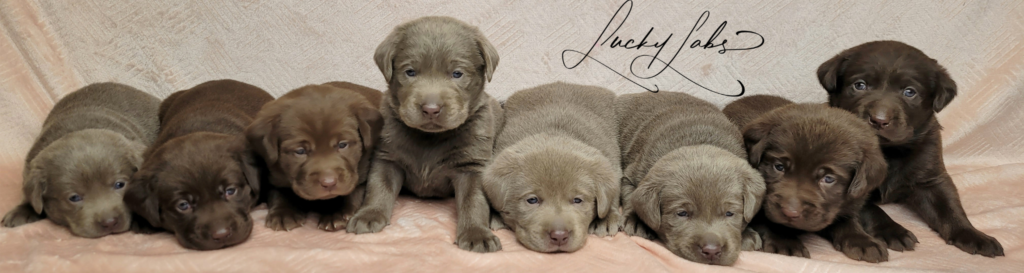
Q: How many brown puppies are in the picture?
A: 4